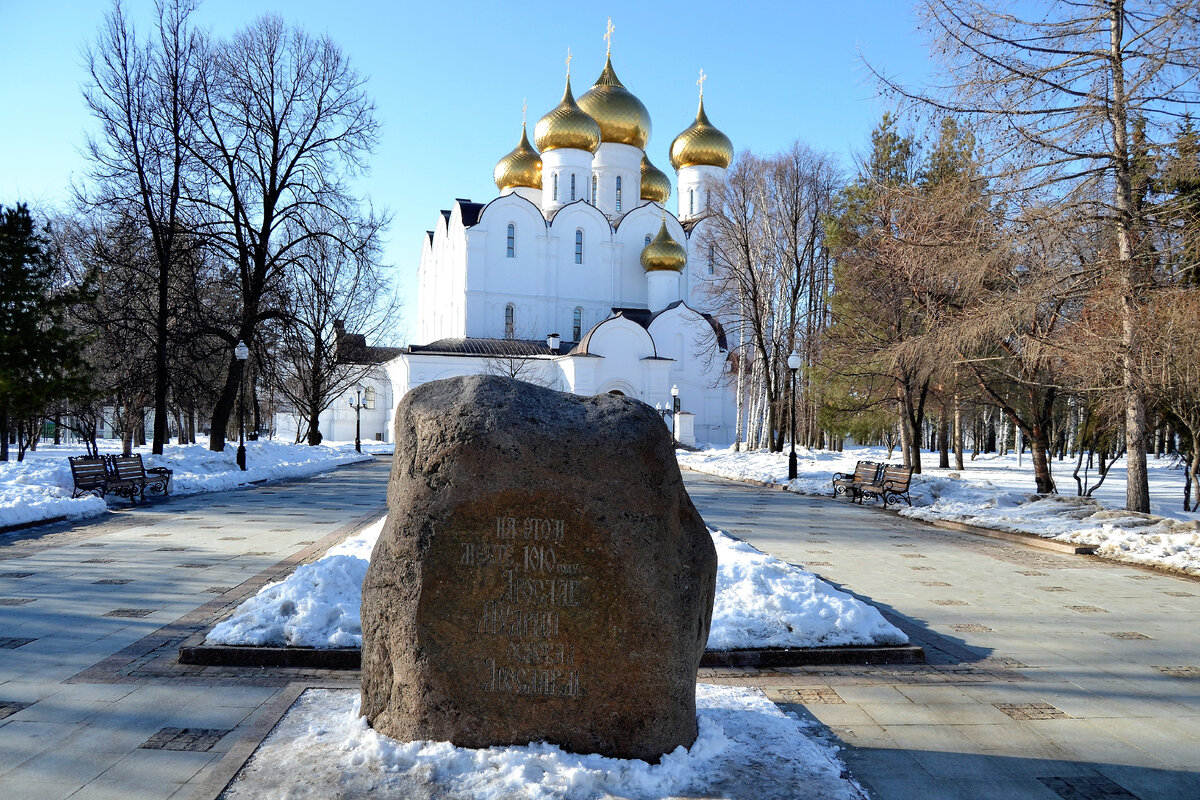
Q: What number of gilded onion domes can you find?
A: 6